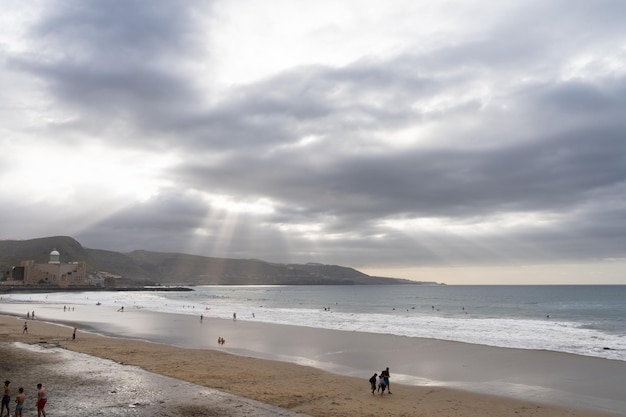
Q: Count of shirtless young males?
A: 3